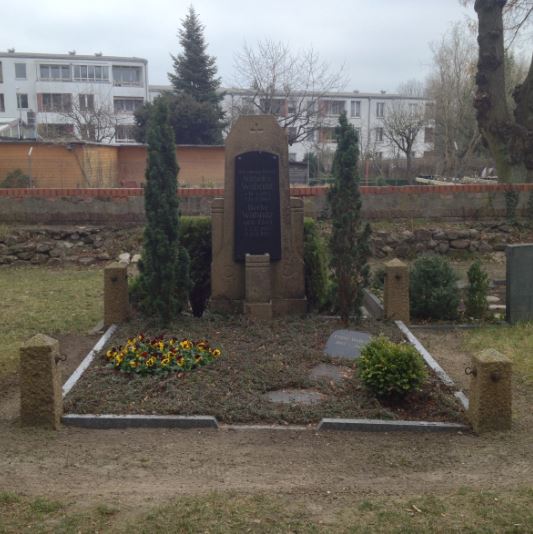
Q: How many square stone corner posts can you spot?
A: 4